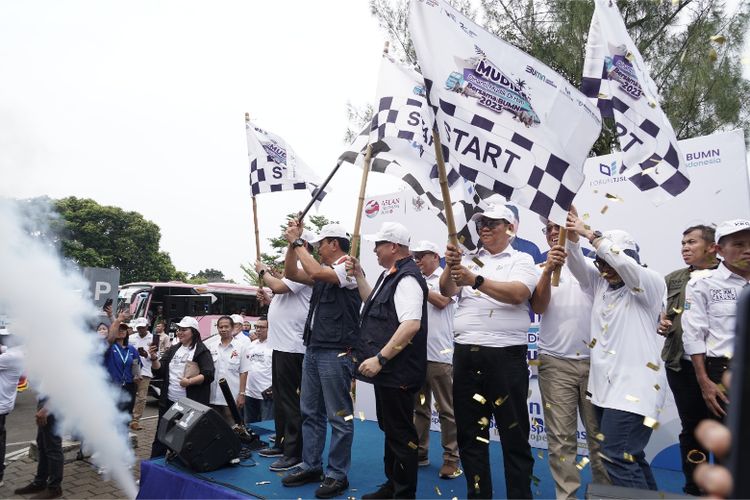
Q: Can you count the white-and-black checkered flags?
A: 5